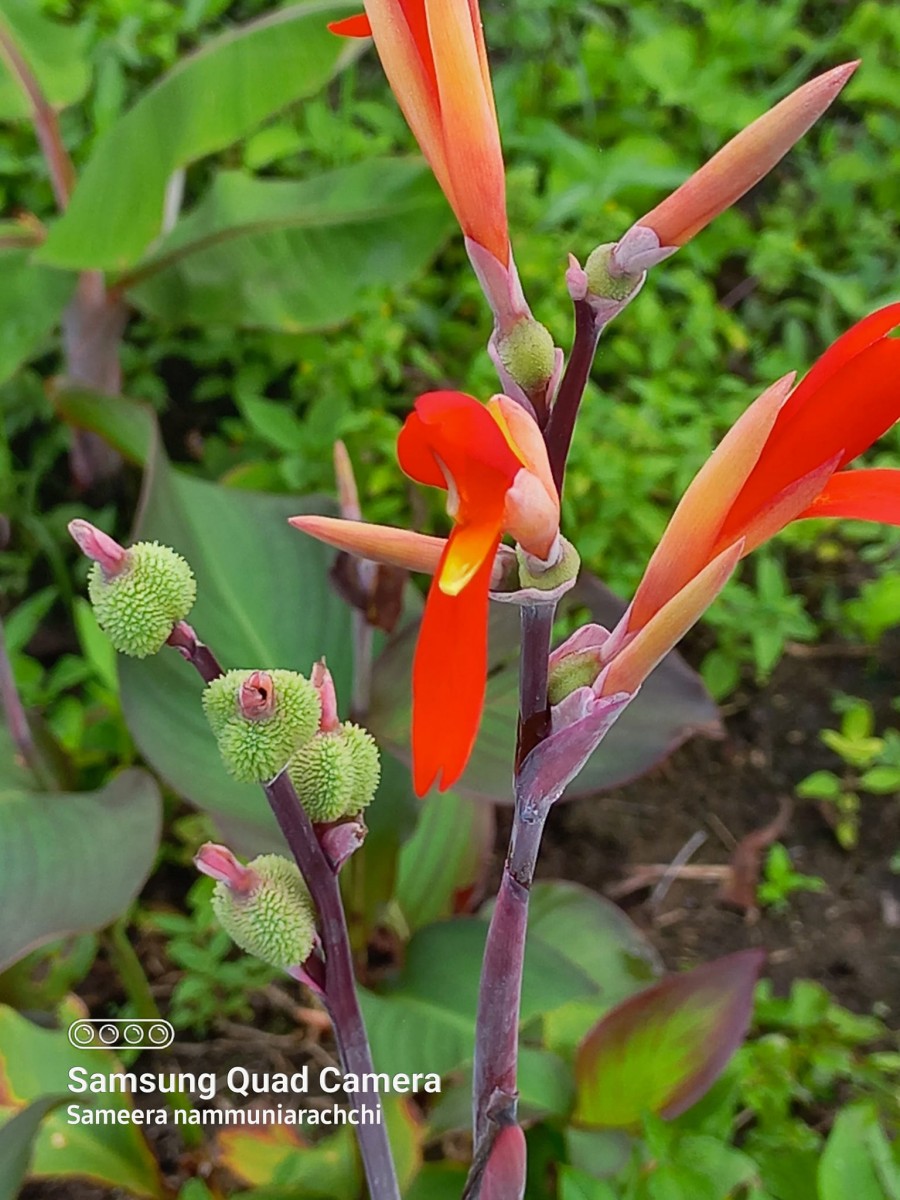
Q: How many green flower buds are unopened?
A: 4